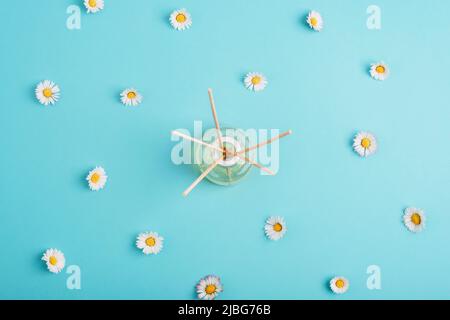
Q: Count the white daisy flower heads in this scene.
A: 15